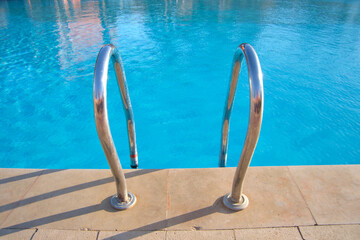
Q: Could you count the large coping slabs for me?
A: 4